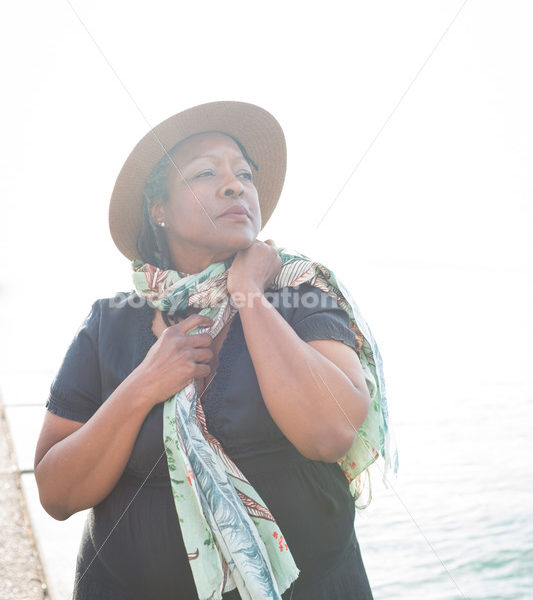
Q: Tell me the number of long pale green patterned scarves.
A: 1